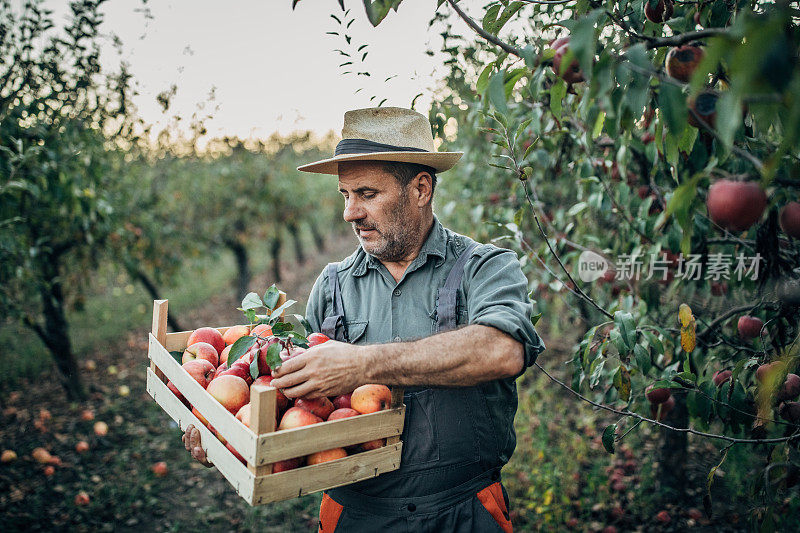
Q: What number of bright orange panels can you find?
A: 2